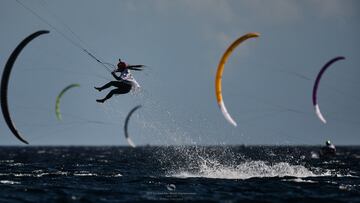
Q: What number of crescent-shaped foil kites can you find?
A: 5